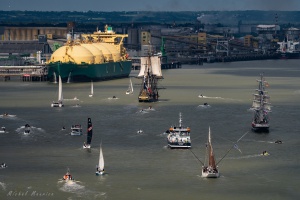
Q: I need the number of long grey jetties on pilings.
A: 1